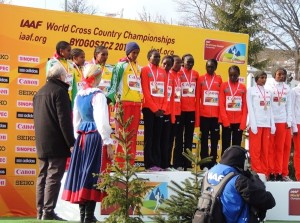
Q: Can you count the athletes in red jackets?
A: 6